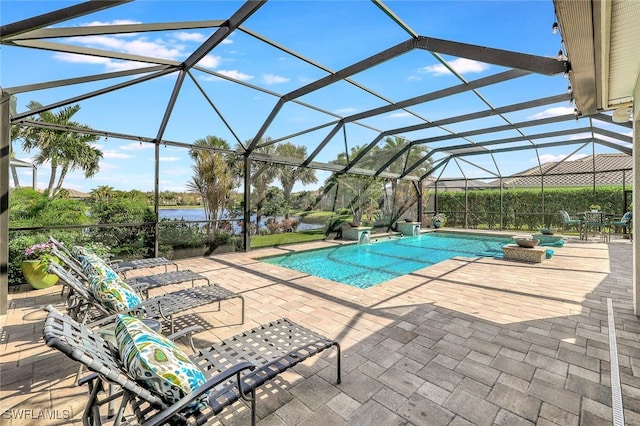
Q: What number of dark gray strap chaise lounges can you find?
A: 4